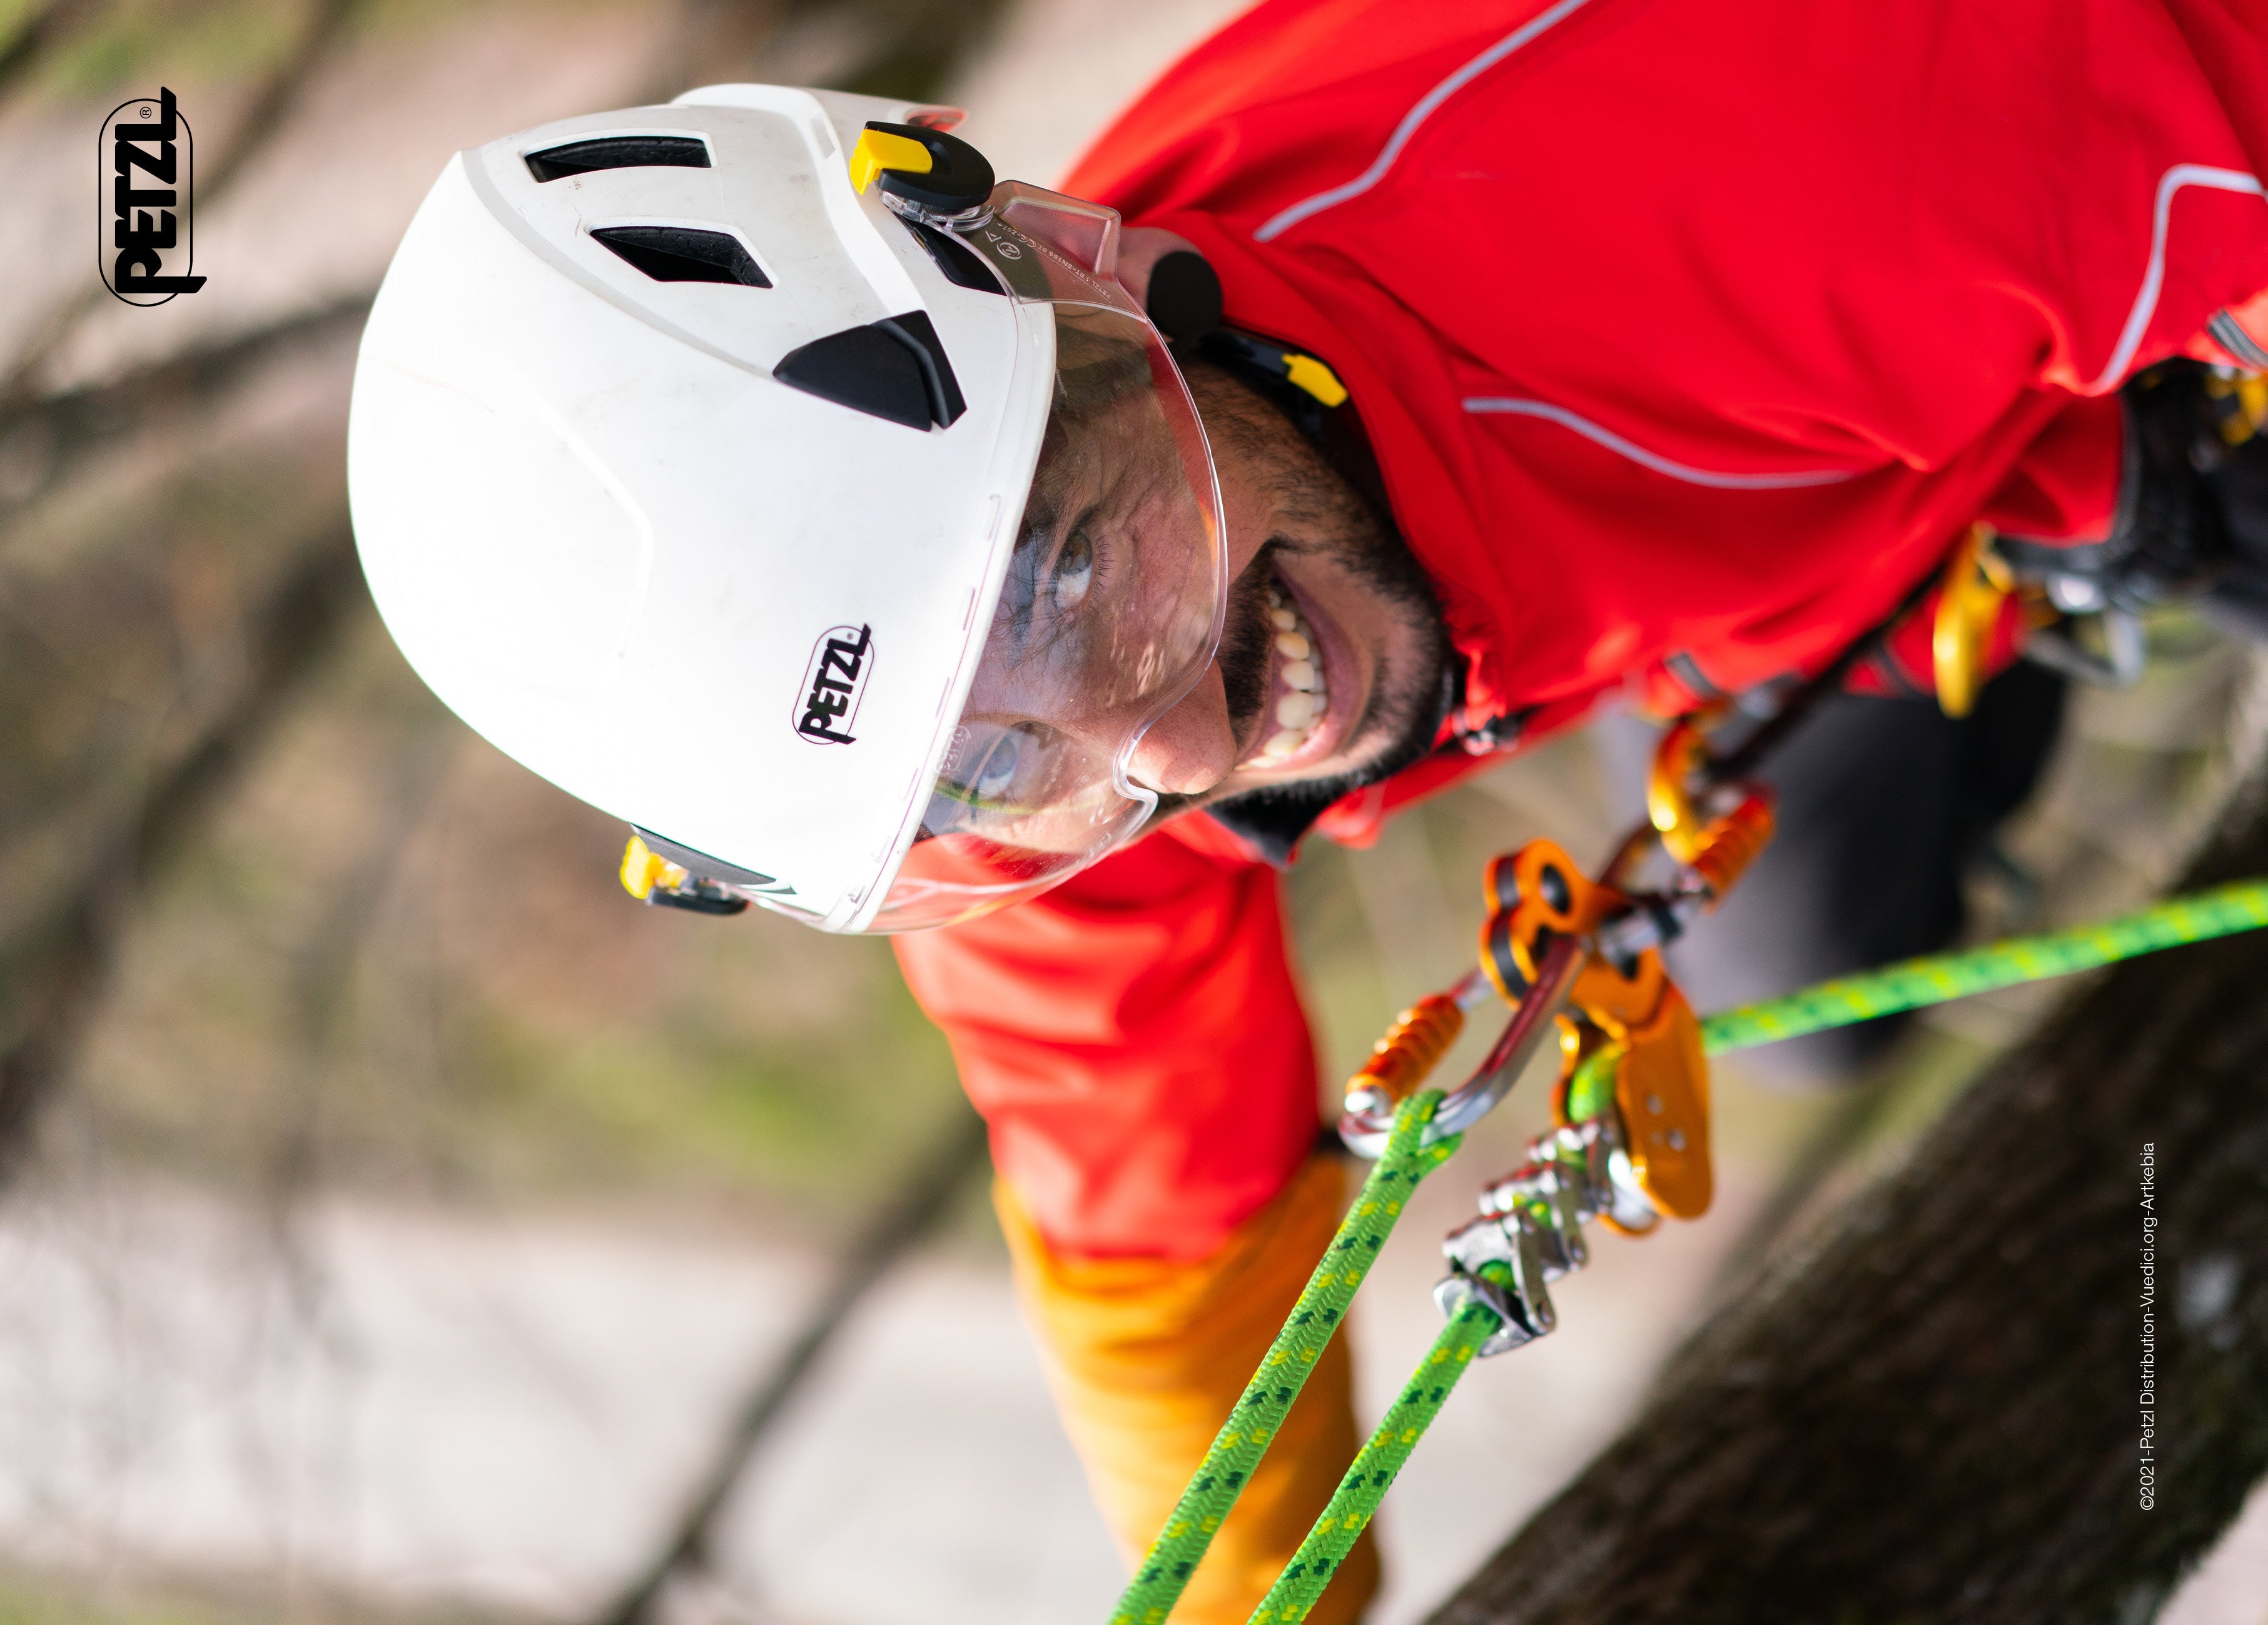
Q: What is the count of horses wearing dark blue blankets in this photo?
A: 0